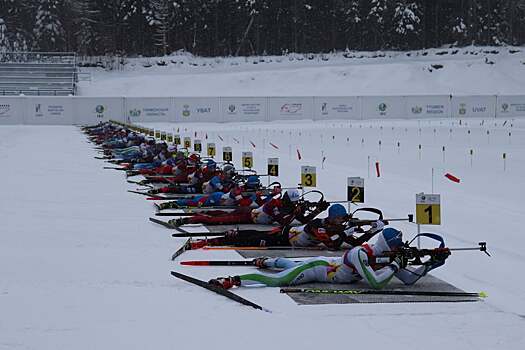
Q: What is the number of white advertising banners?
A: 12